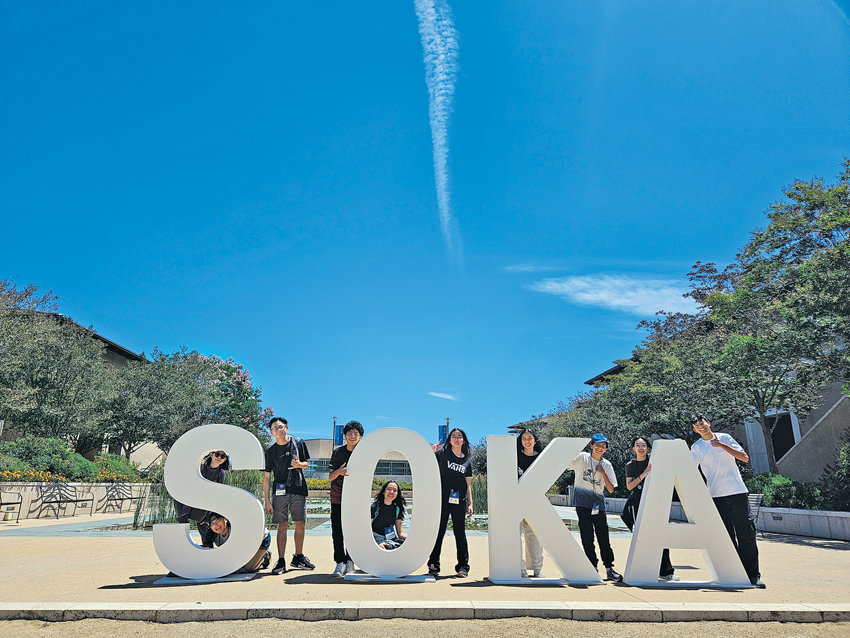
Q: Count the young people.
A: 10